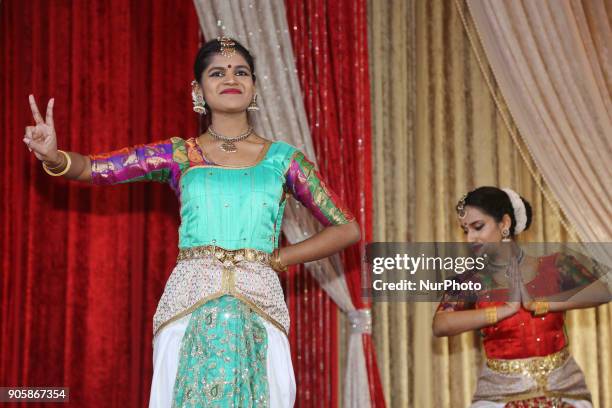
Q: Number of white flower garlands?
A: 1